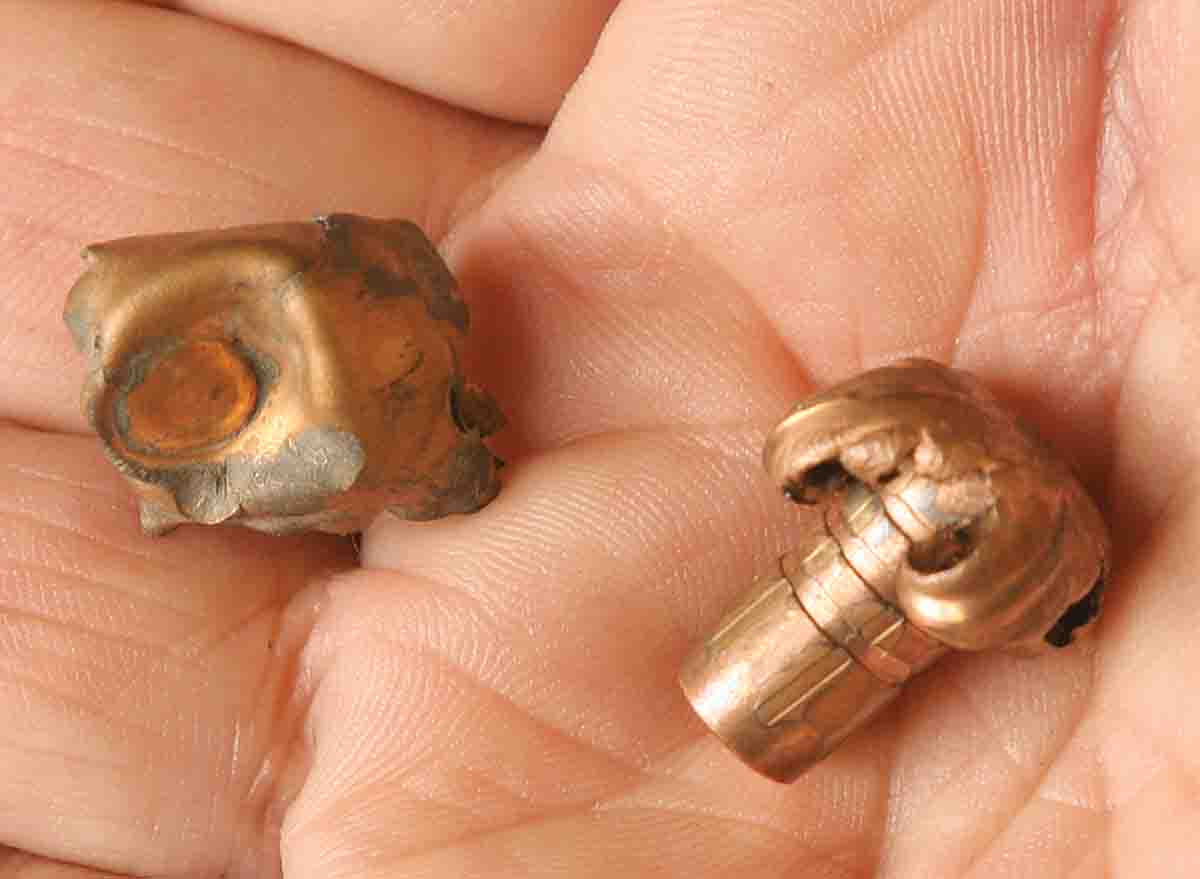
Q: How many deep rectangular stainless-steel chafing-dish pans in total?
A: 0